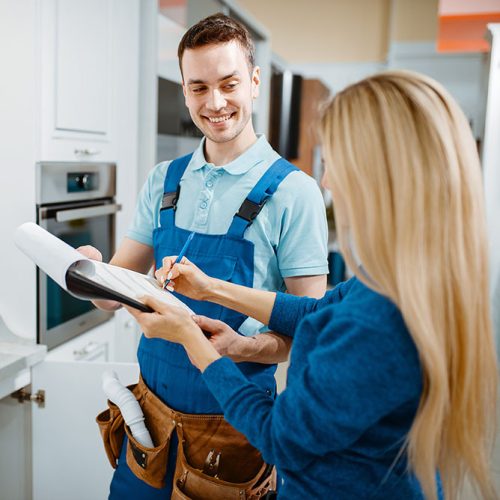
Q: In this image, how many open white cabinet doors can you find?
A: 1